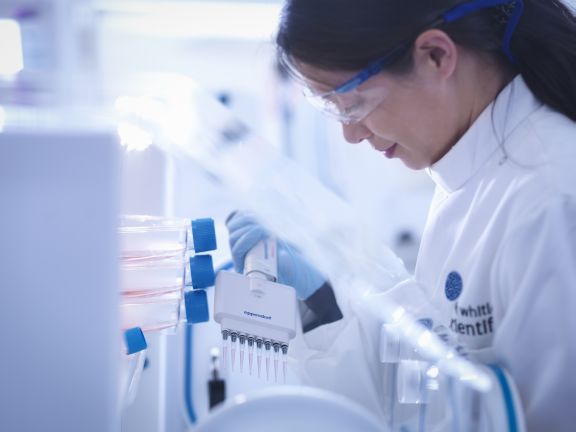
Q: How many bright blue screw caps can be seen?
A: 4